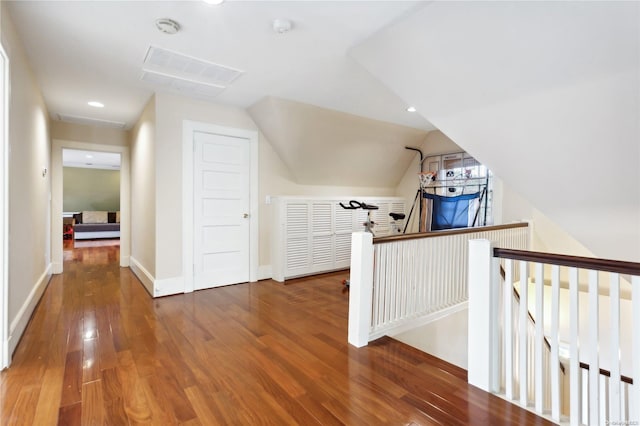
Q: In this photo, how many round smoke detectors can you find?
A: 2